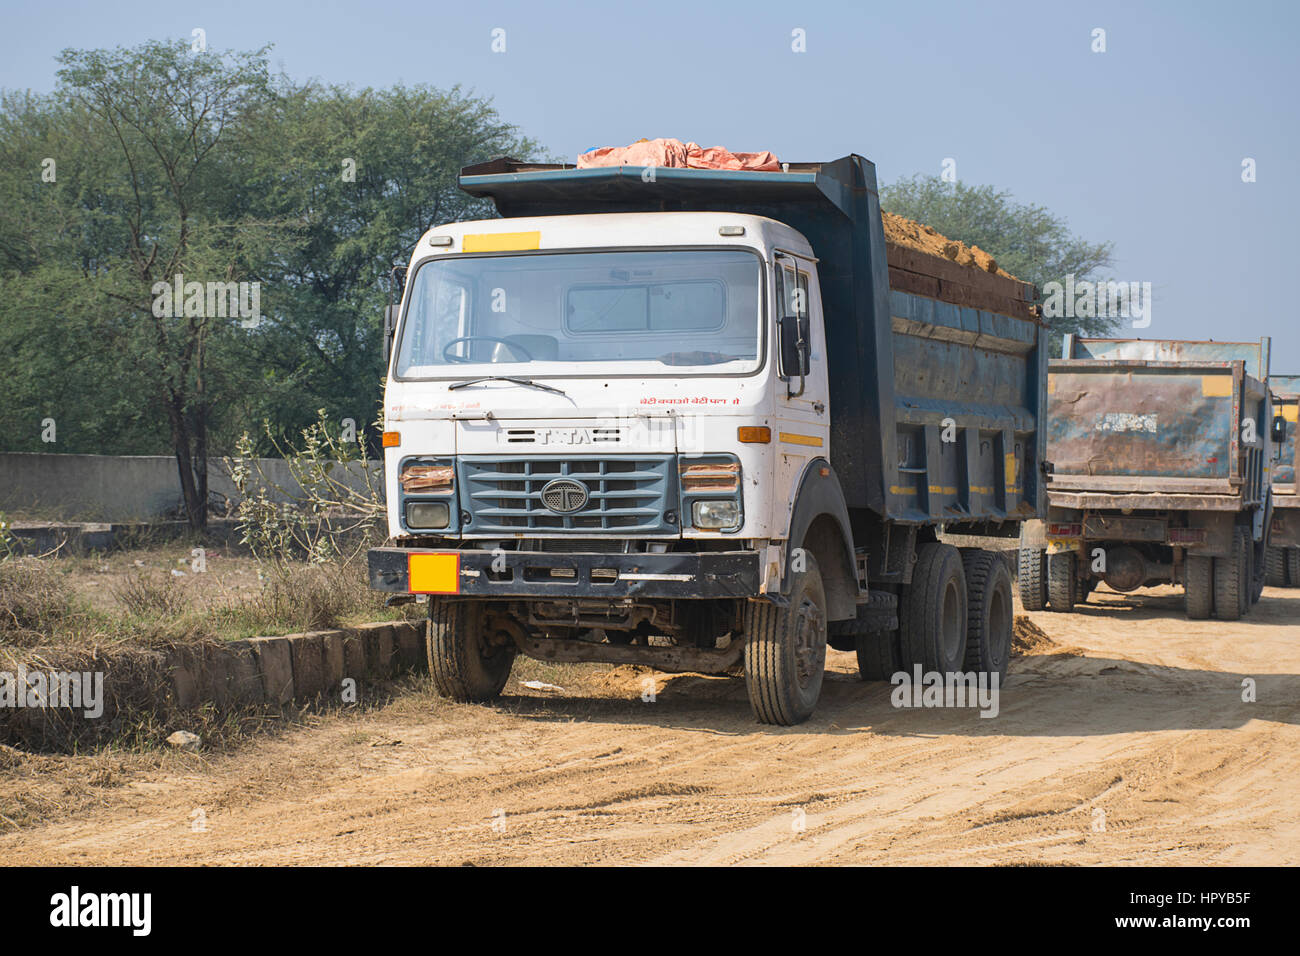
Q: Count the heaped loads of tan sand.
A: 1